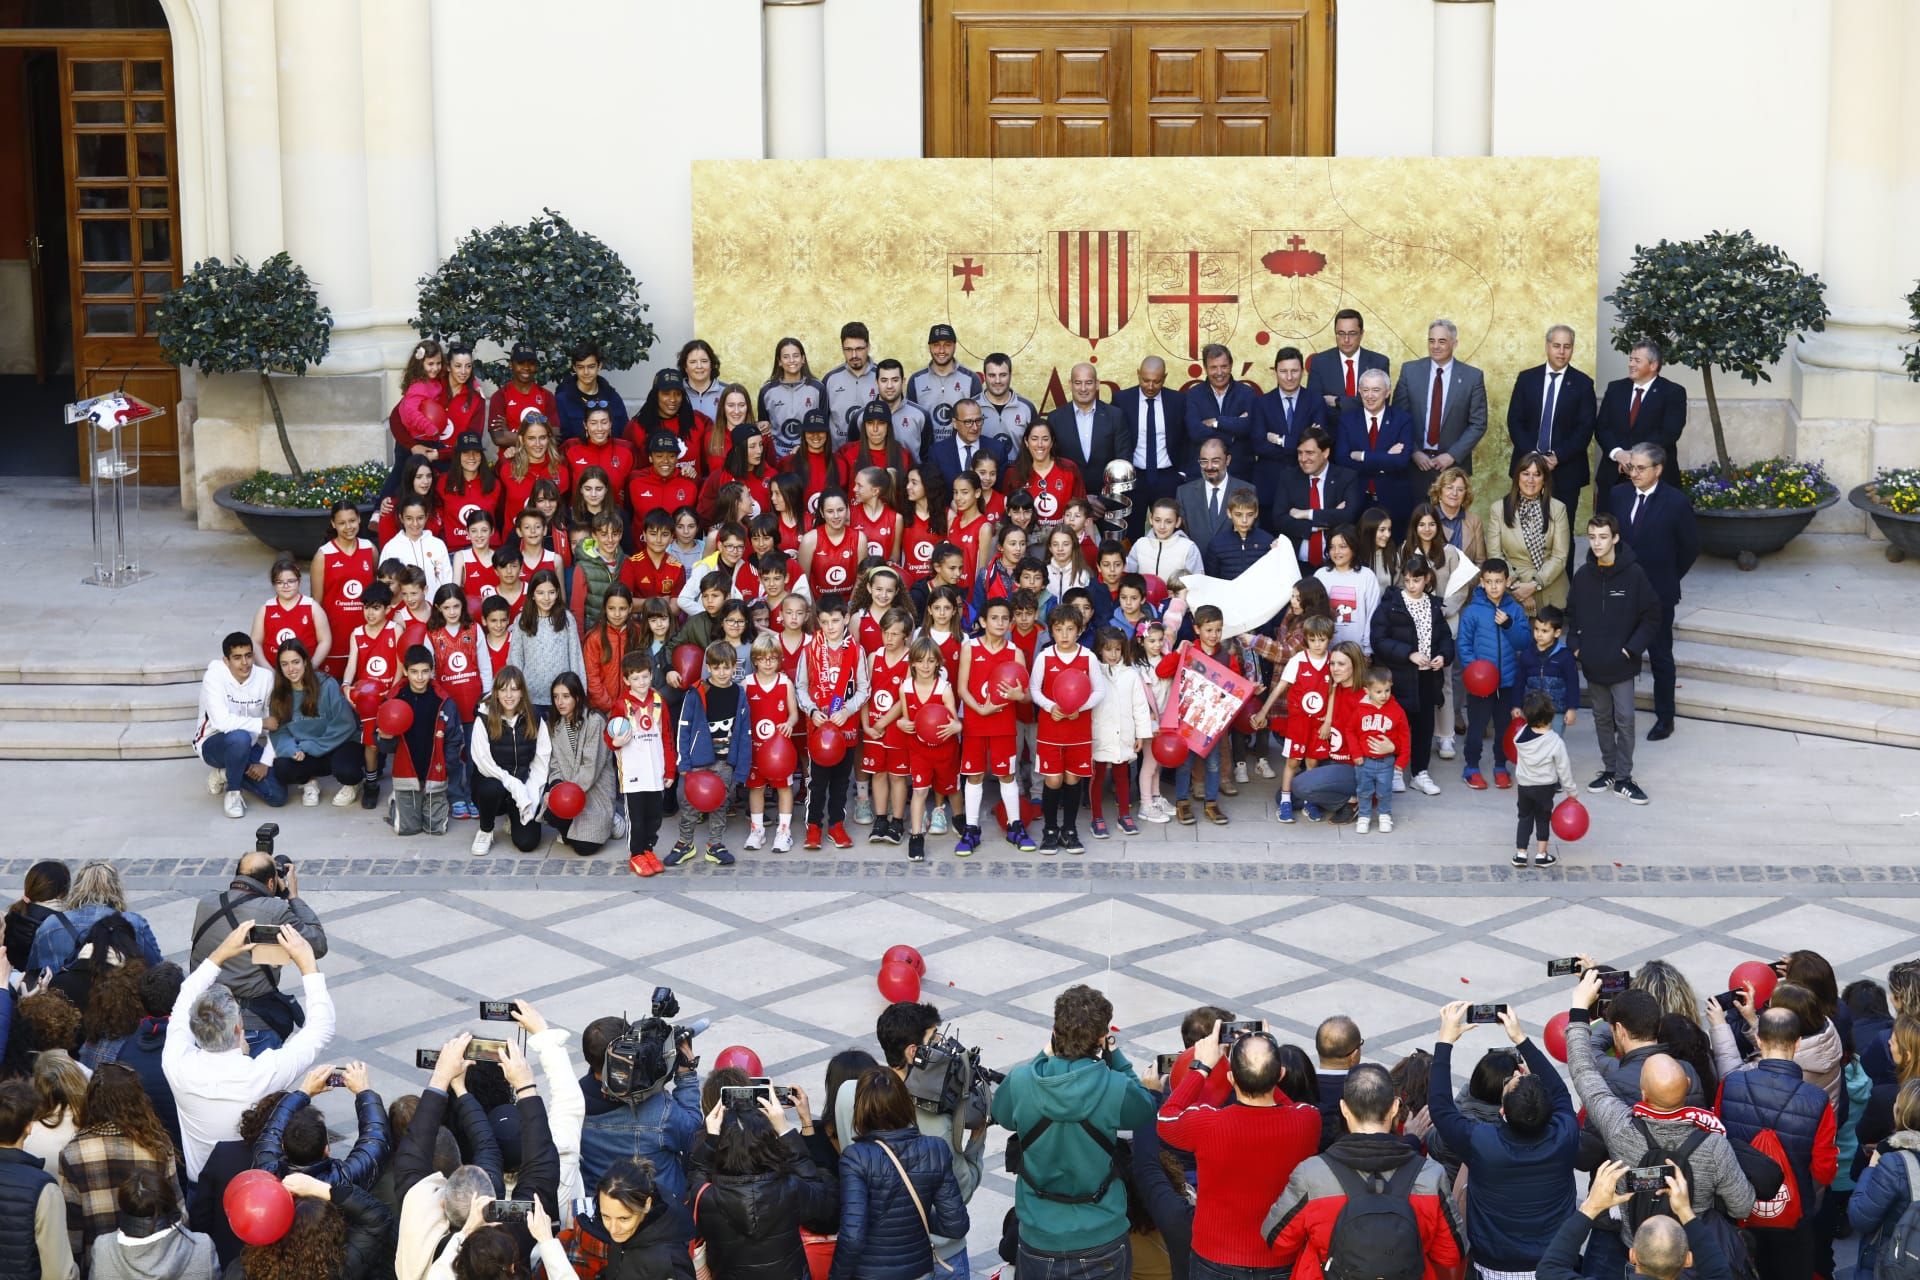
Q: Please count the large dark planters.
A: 3